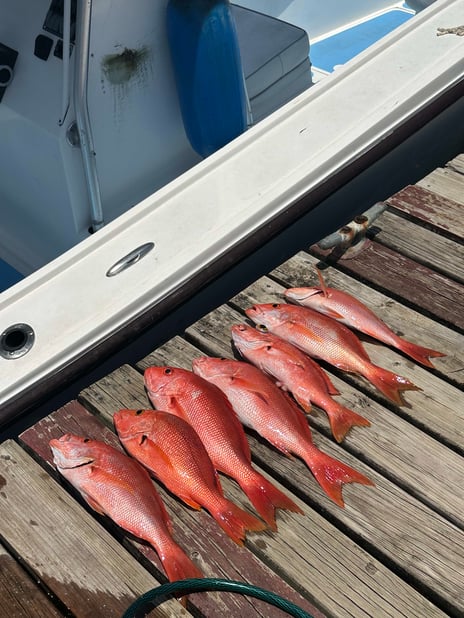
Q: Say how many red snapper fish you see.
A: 7